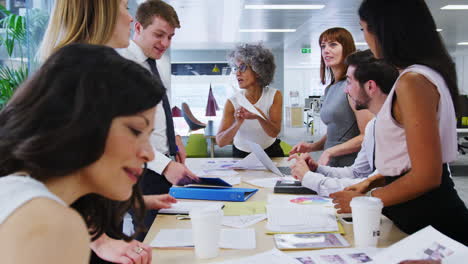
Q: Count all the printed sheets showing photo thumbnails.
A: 2